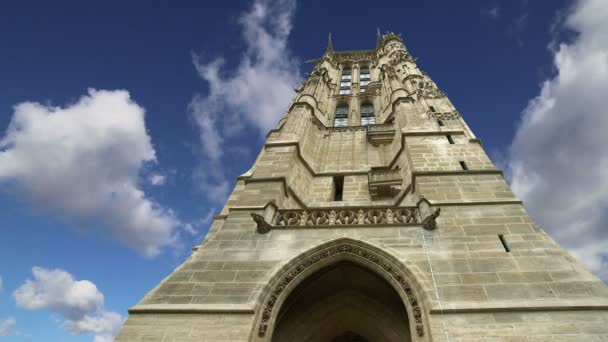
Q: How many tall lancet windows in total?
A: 4